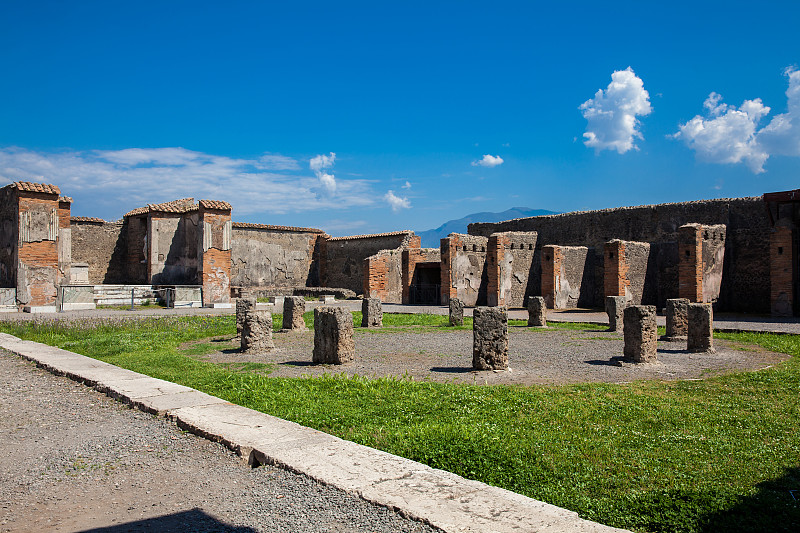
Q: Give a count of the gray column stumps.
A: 12